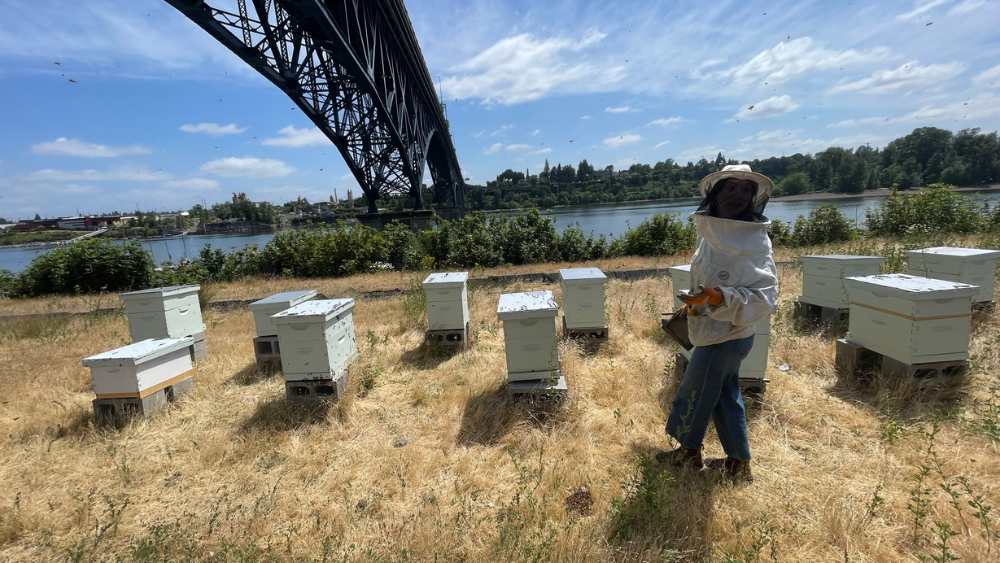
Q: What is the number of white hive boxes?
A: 12